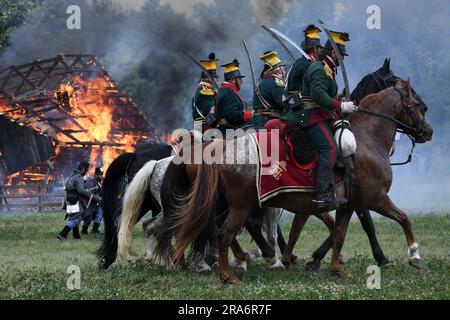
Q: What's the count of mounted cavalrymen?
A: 5